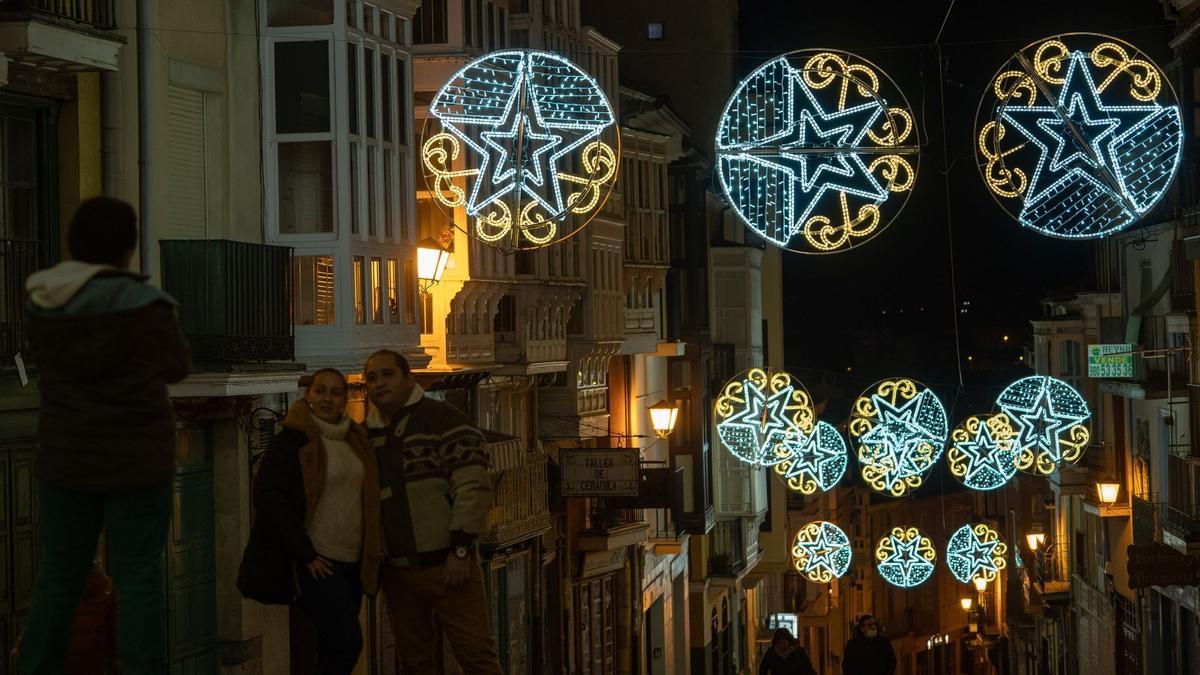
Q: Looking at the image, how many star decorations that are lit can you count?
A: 12